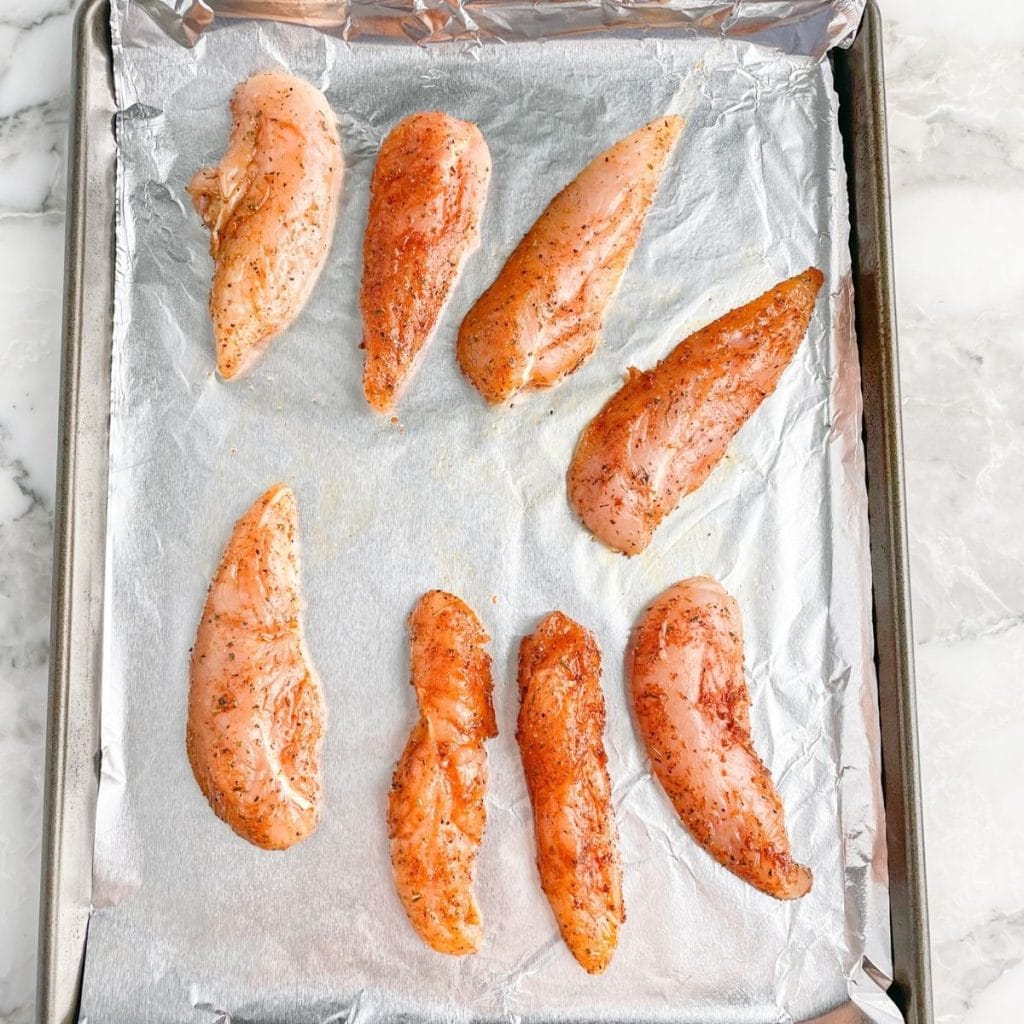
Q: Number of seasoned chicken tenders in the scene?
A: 8